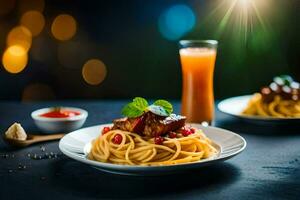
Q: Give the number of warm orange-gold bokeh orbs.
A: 5